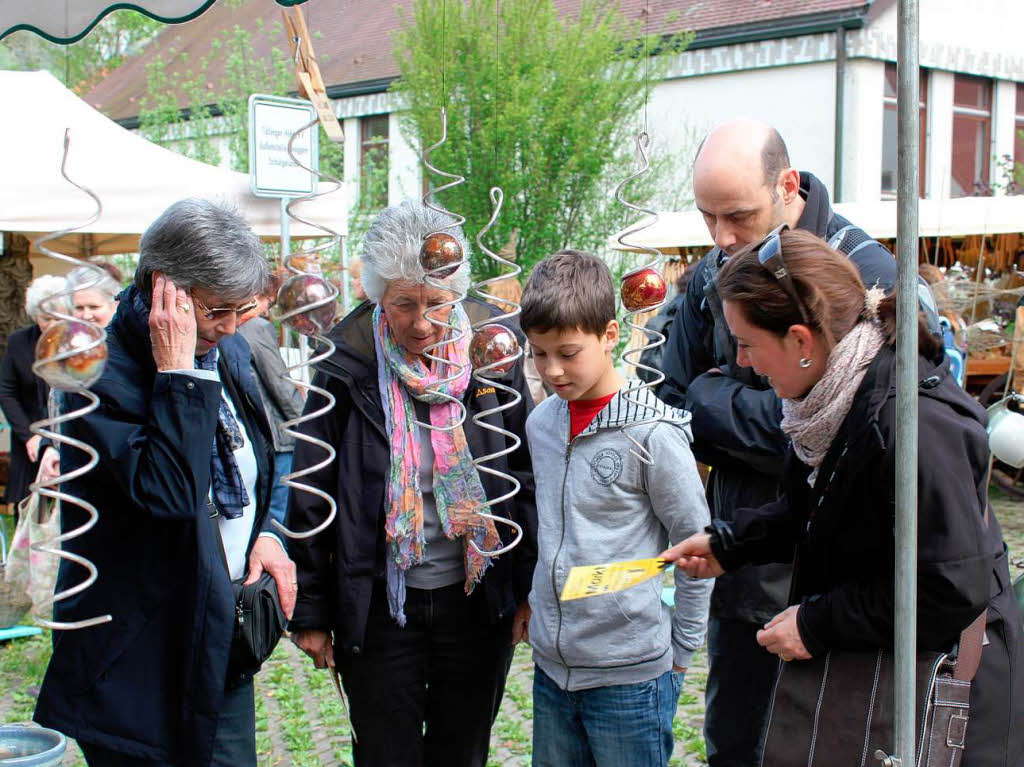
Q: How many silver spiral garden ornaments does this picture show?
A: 5